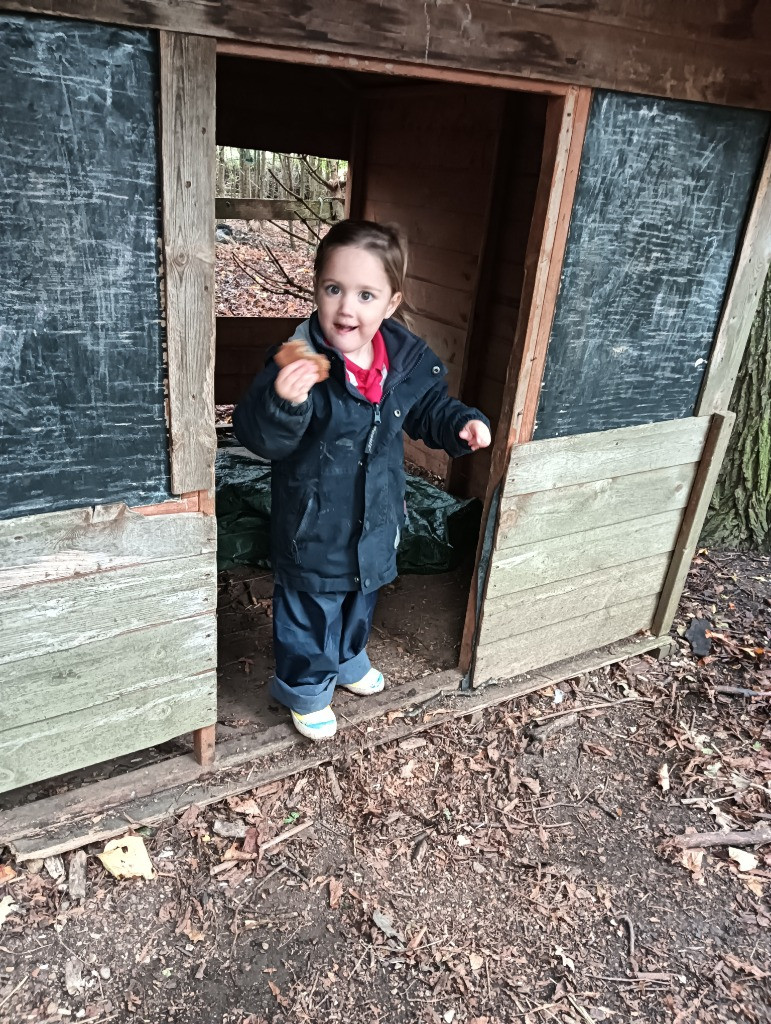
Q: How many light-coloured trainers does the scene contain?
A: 2